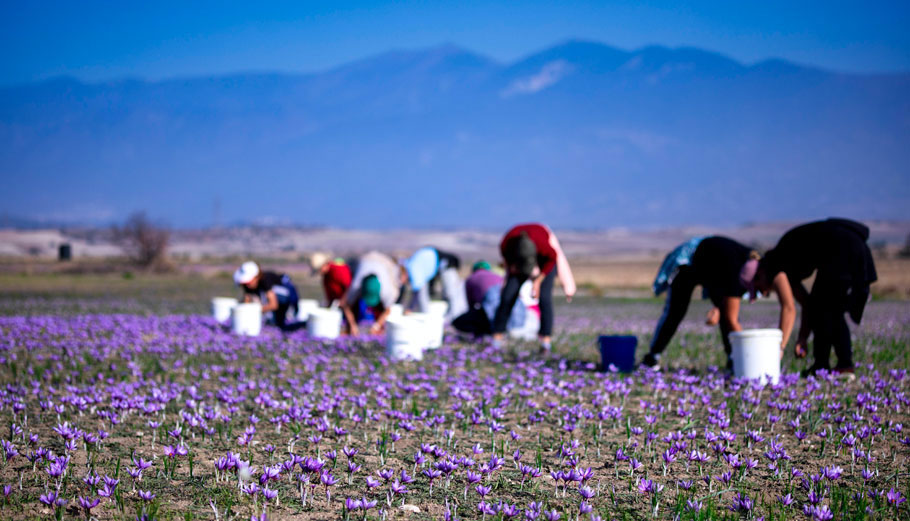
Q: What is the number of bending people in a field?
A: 8